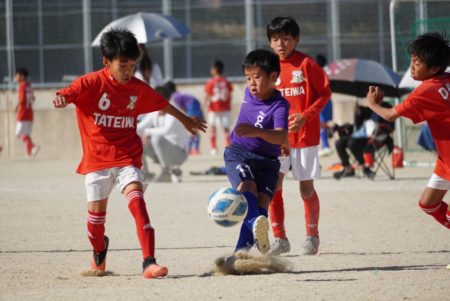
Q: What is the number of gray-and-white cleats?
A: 2